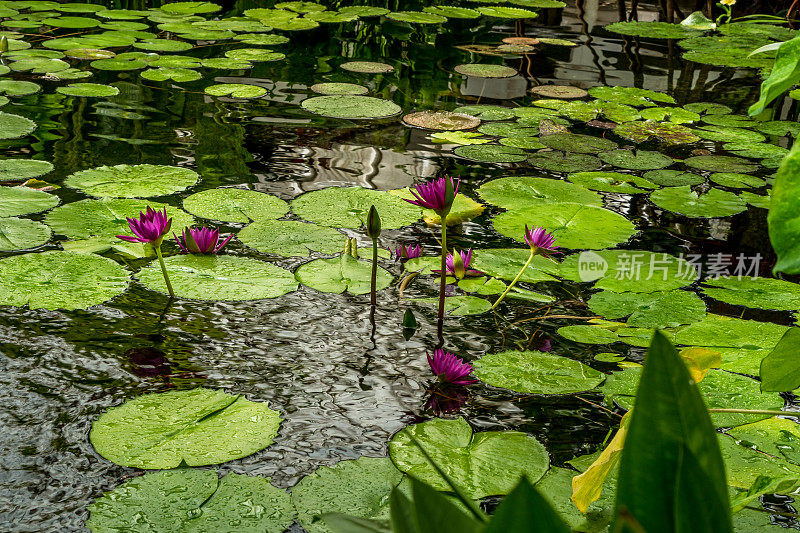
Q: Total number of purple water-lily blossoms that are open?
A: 7